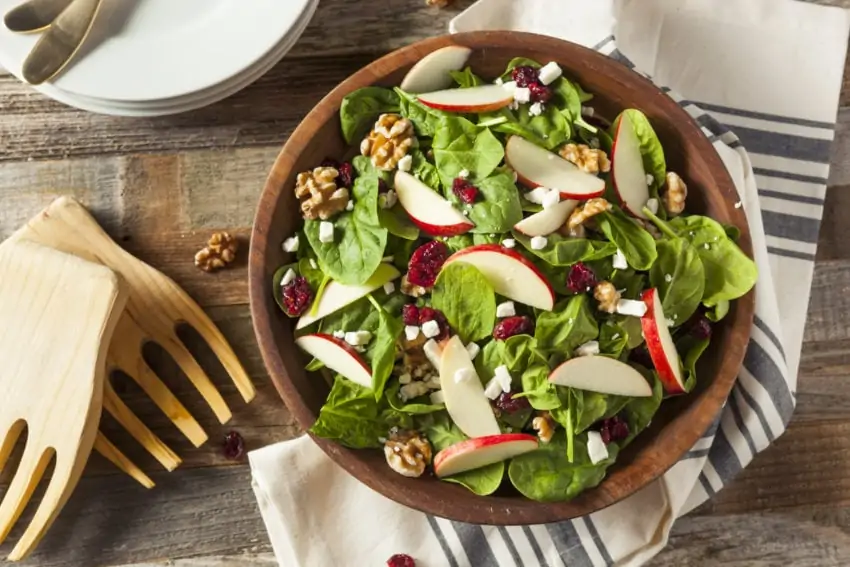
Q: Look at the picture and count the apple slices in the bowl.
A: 13